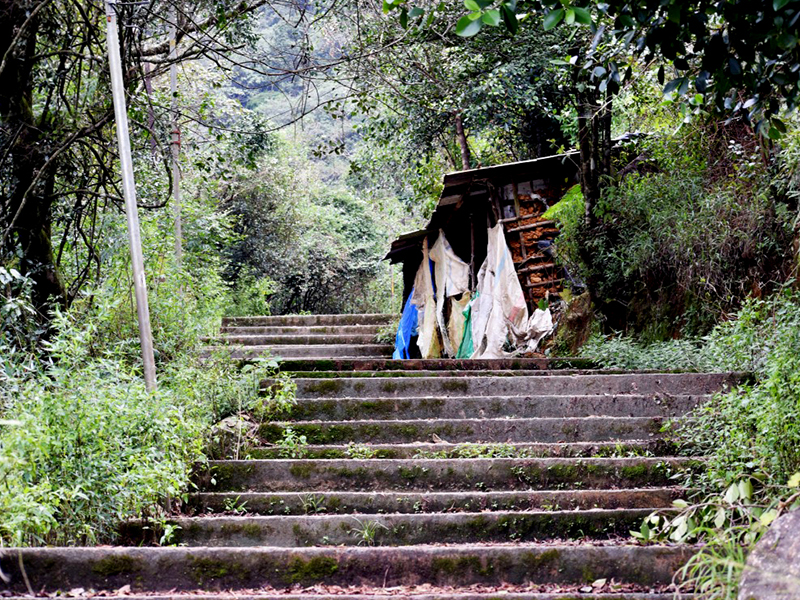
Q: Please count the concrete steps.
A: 15